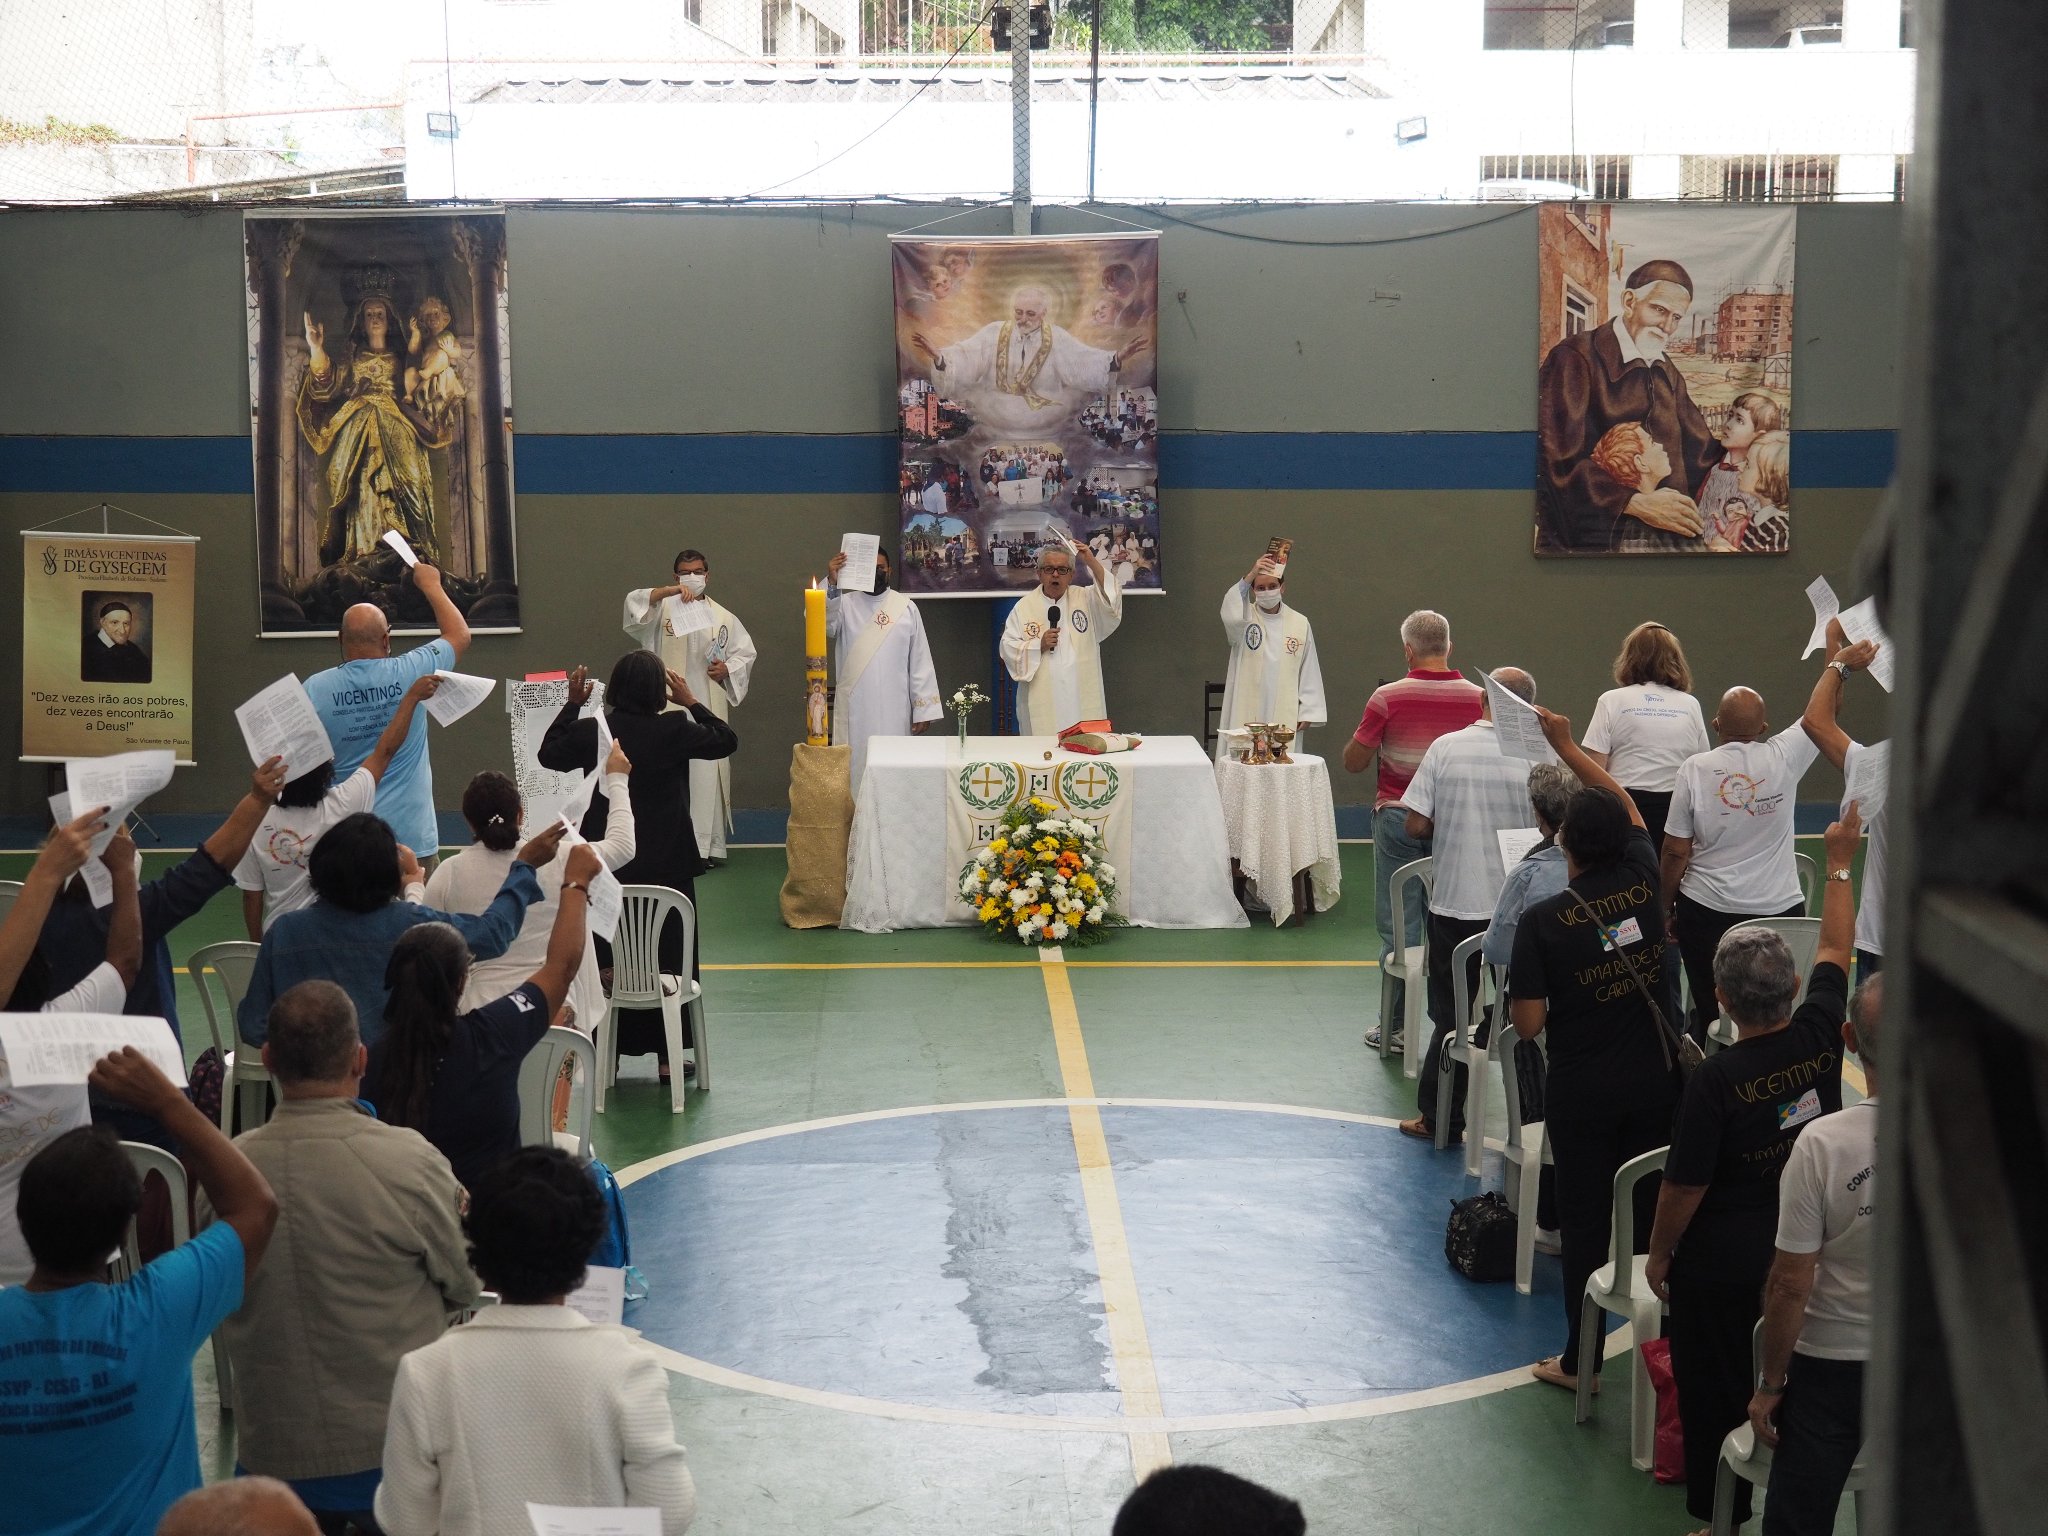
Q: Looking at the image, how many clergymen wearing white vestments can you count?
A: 4